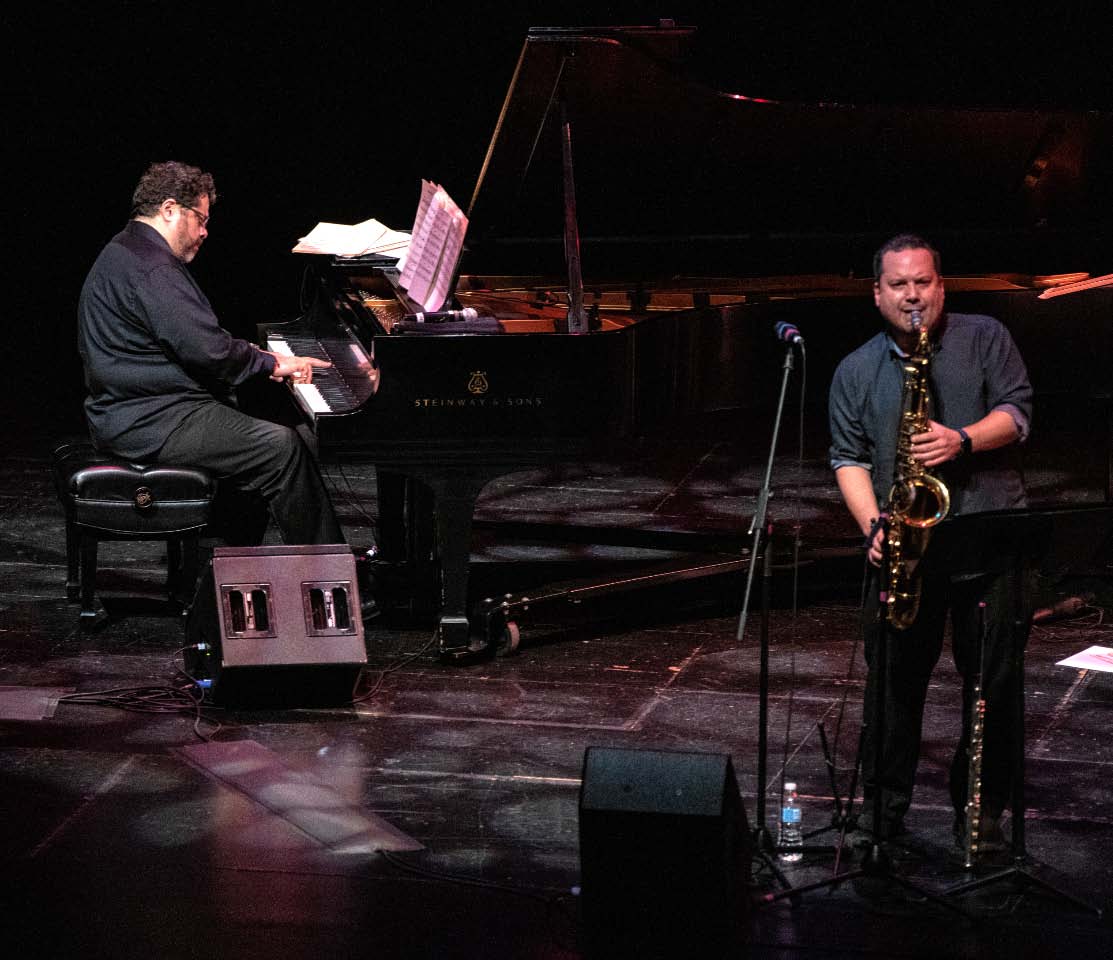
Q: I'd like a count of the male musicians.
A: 2